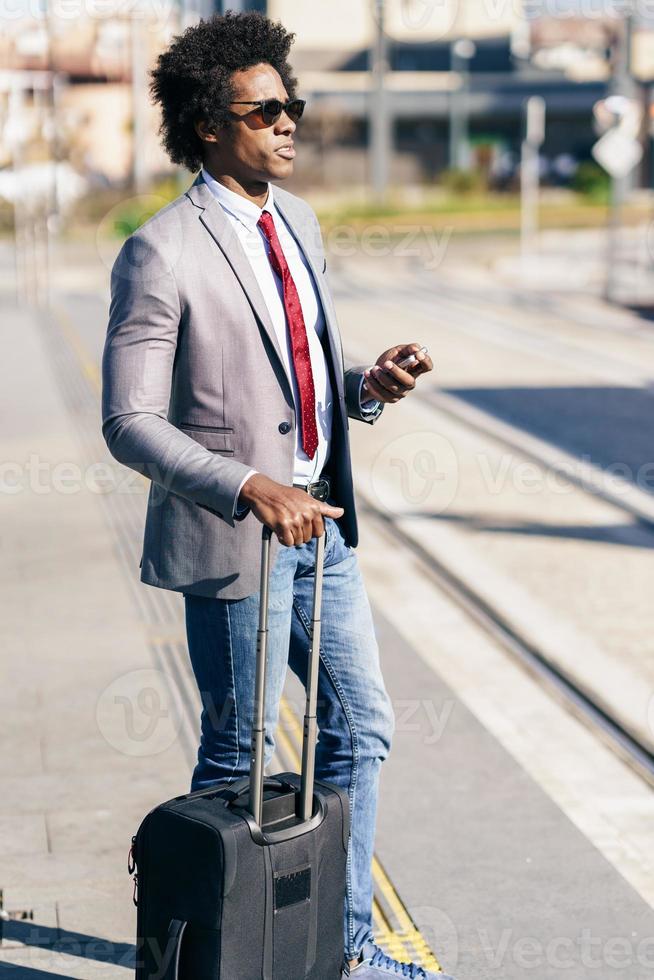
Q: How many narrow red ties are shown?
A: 1